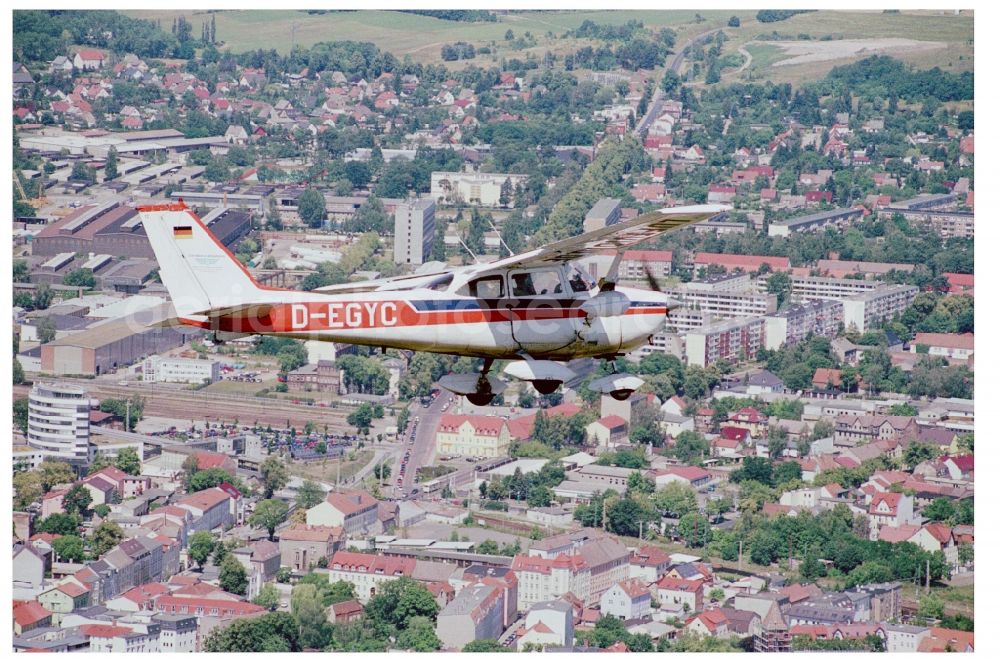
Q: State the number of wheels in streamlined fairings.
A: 3